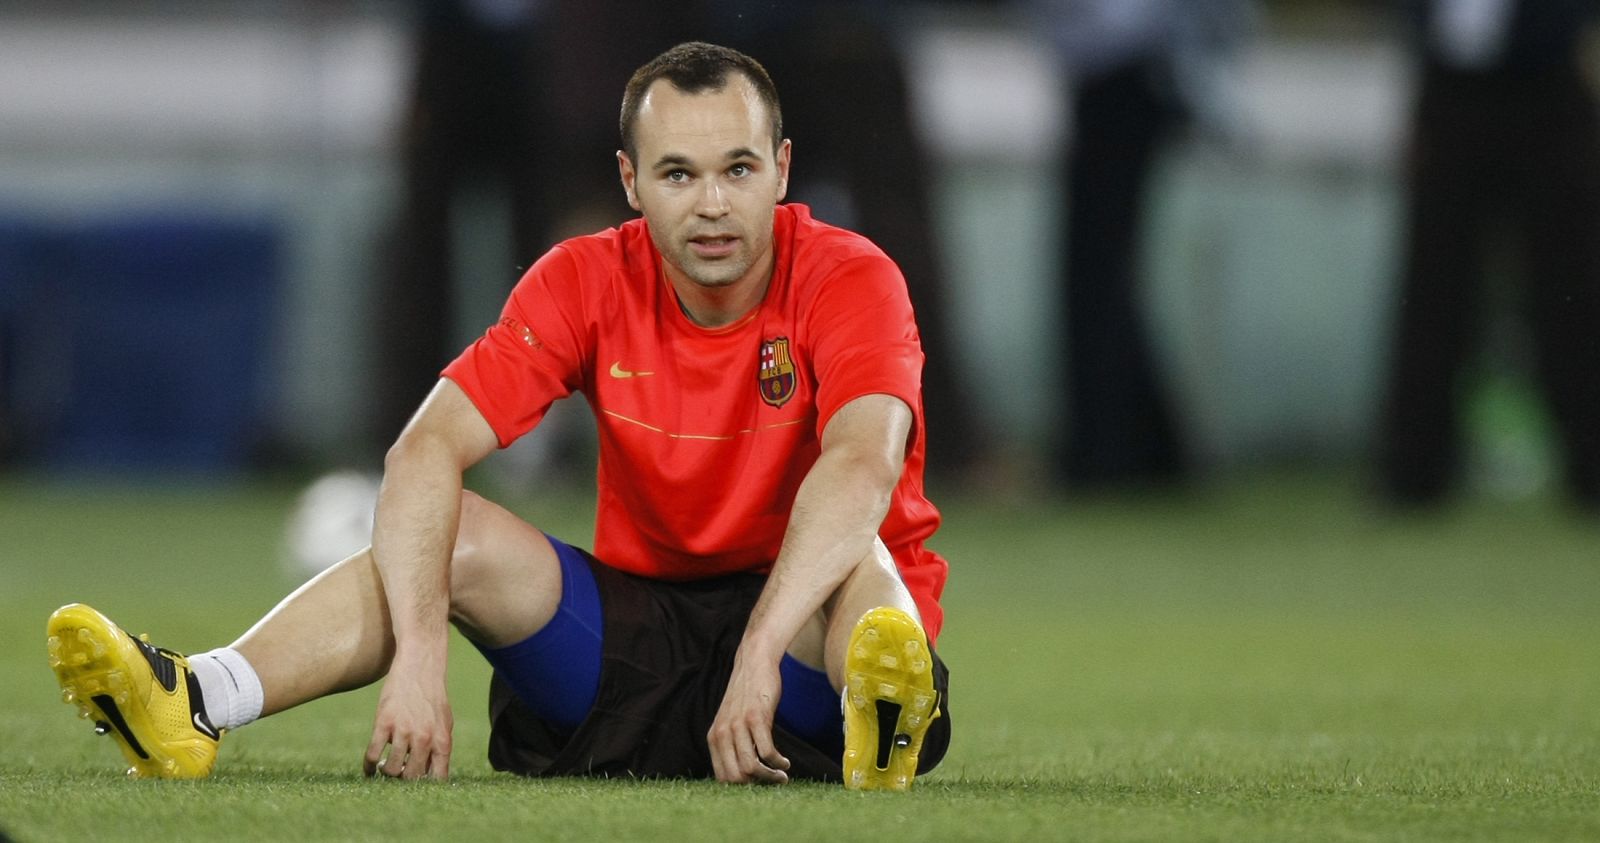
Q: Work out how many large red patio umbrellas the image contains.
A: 0